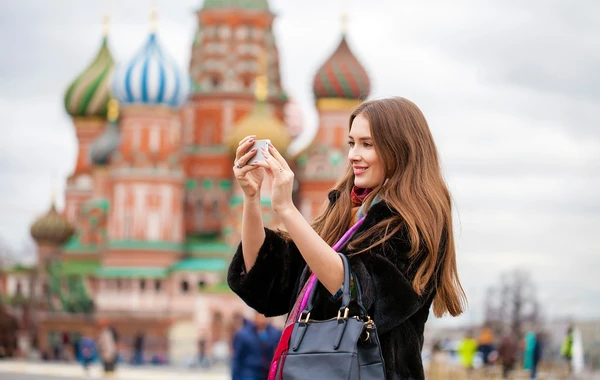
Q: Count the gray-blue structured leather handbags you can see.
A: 1